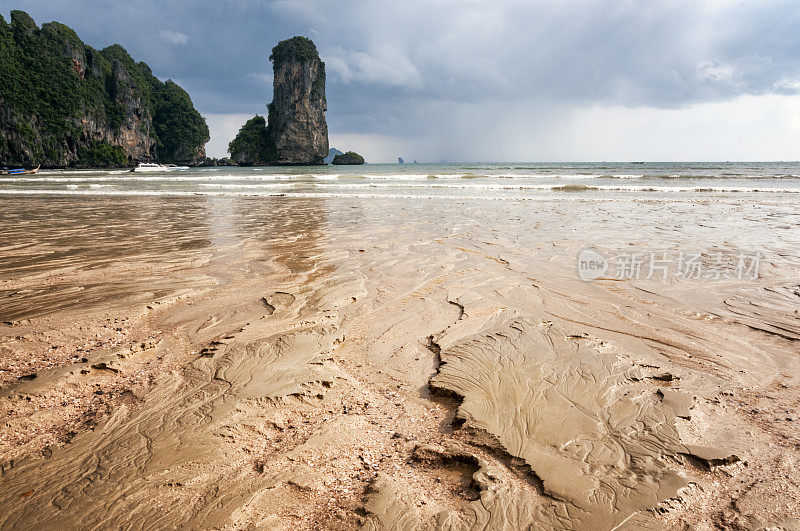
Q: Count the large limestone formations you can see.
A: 2